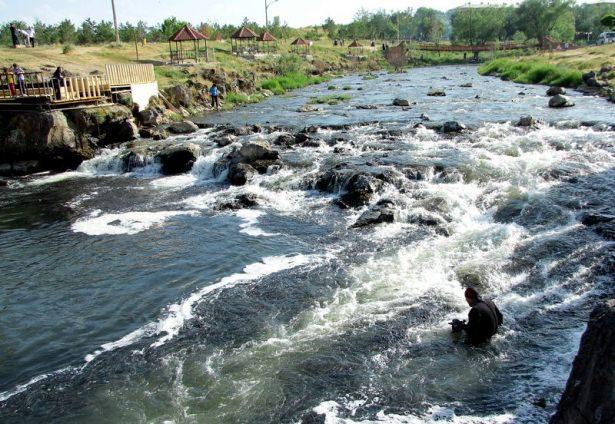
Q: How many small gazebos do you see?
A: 5